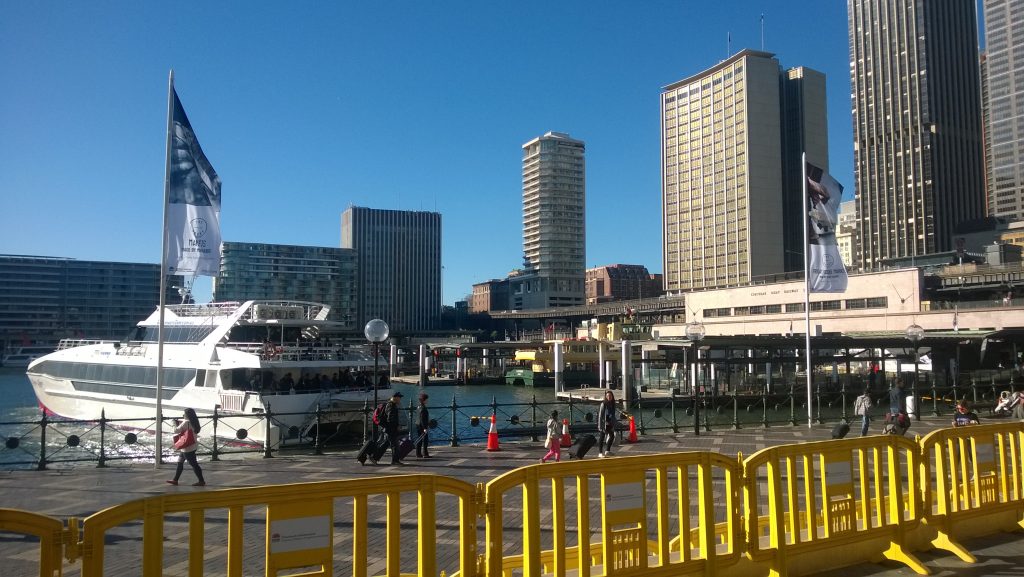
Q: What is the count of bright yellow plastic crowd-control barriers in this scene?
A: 5